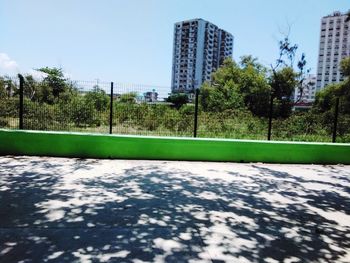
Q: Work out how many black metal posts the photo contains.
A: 5